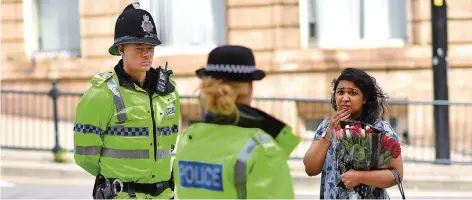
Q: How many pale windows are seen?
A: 3